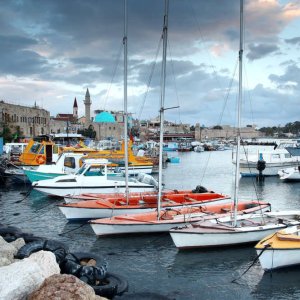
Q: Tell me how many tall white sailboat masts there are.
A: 3